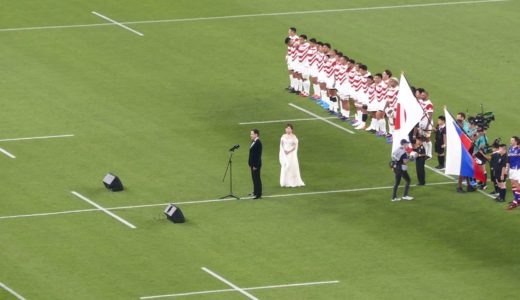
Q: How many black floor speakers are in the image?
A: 2